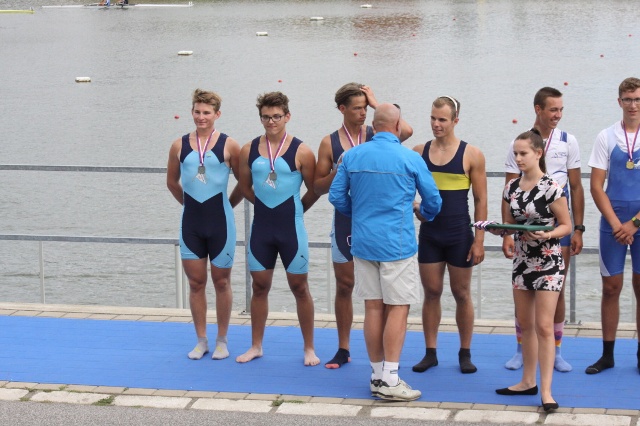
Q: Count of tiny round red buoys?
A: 9